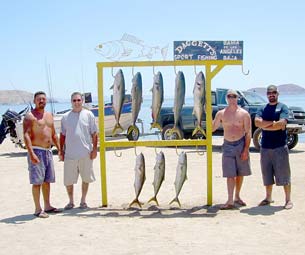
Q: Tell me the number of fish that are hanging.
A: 8